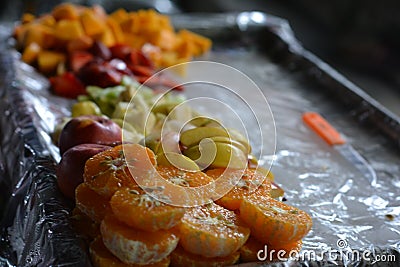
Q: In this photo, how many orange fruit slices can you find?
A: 12